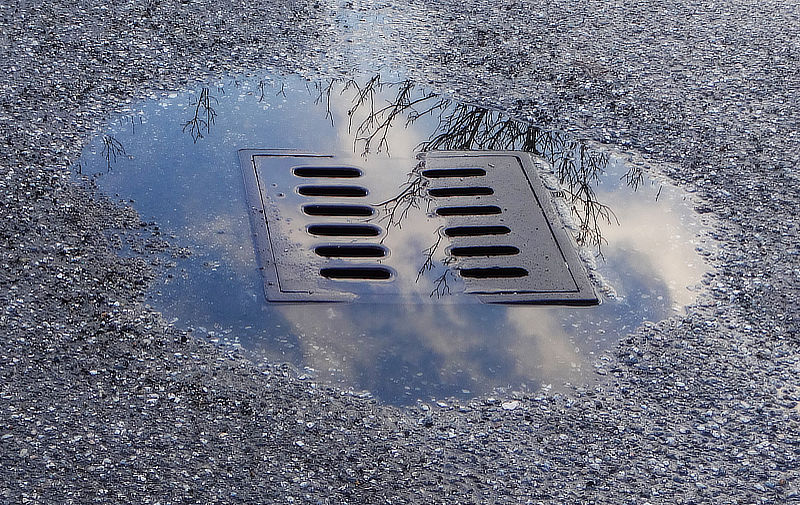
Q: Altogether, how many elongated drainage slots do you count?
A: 12